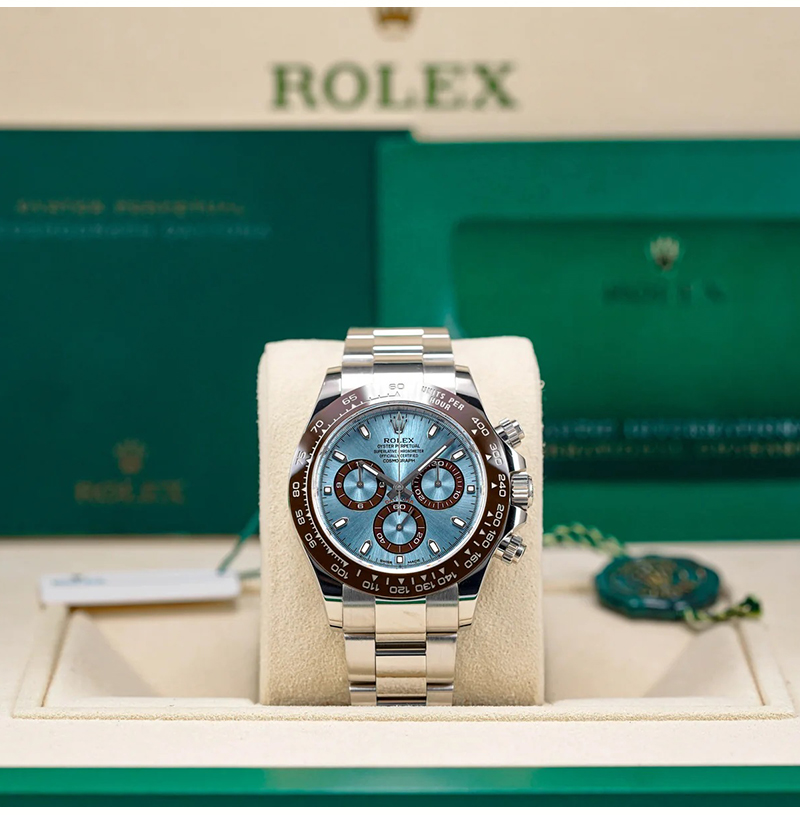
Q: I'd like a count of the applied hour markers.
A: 11